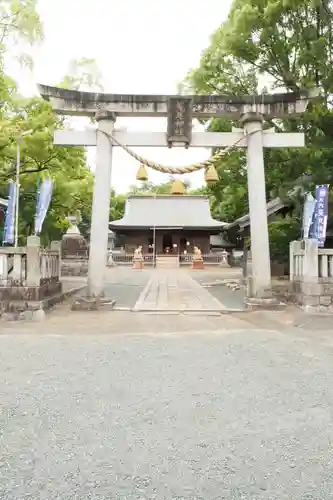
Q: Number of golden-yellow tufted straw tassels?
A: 3